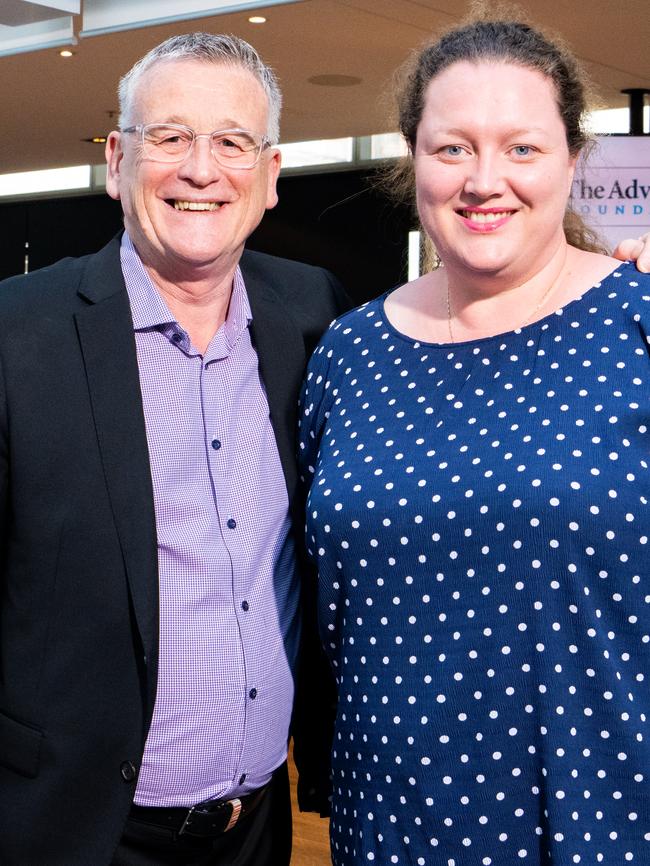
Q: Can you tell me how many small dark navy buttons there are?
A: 6